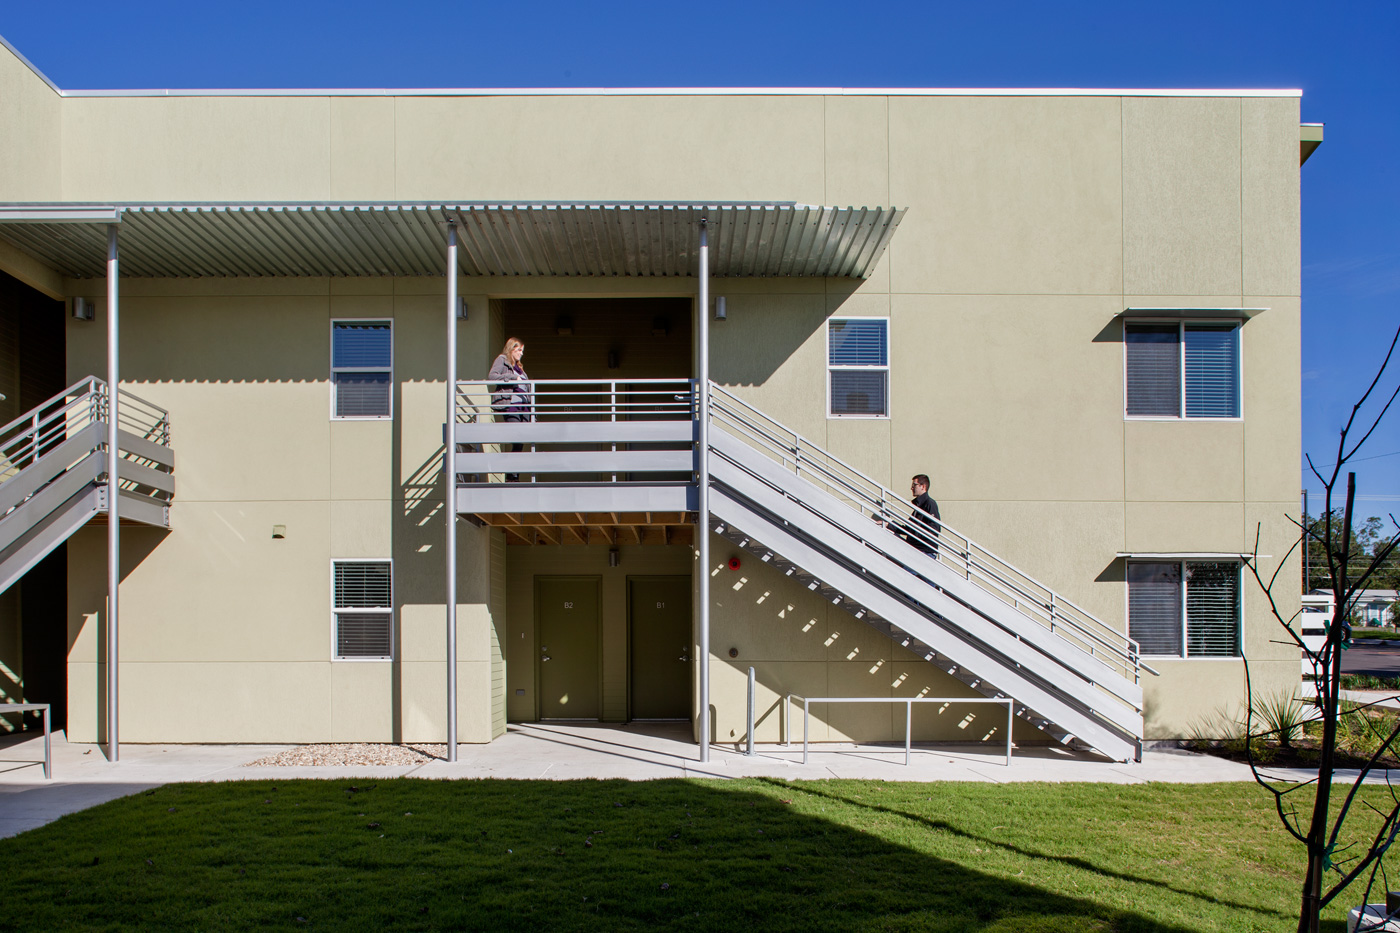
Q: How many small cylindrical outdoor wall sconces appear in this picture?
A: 5